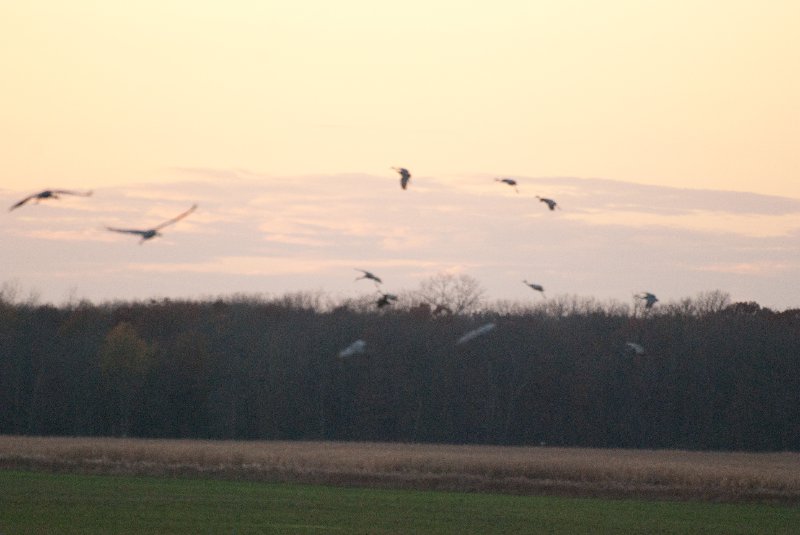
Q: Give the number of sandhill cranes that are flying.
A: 12